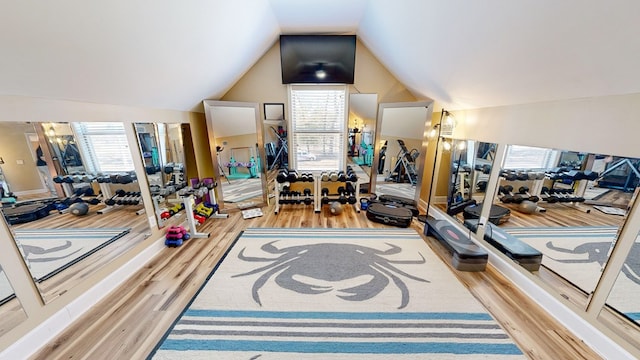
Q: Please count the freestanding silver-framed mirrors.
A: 2